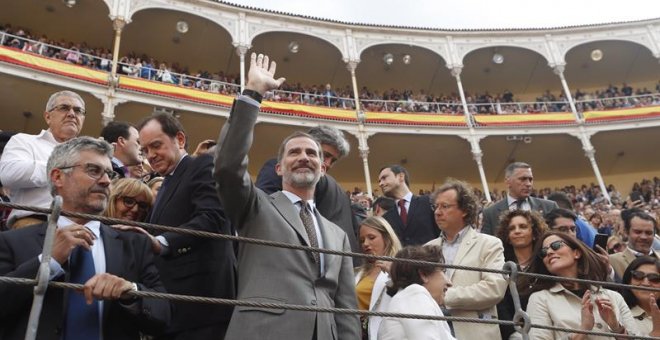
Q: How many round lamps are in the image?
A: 7